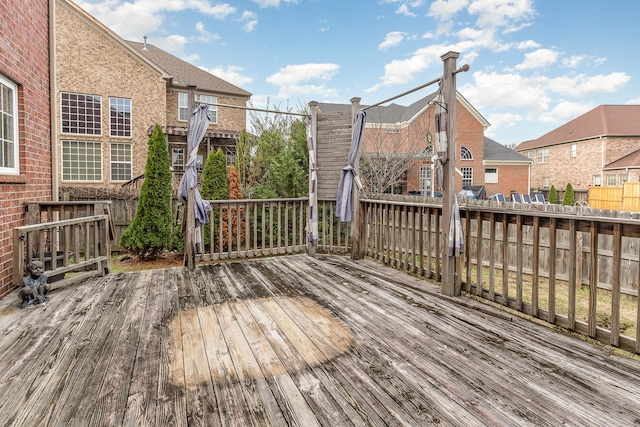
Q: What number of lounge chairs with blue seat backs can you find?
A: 4